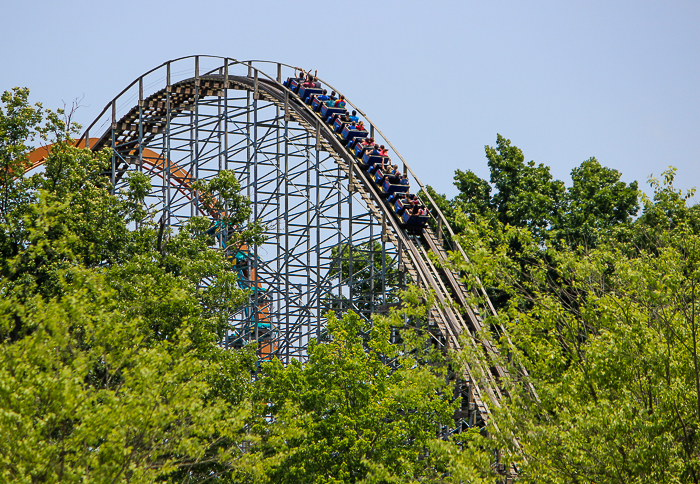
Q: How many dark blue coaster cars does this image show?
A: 6